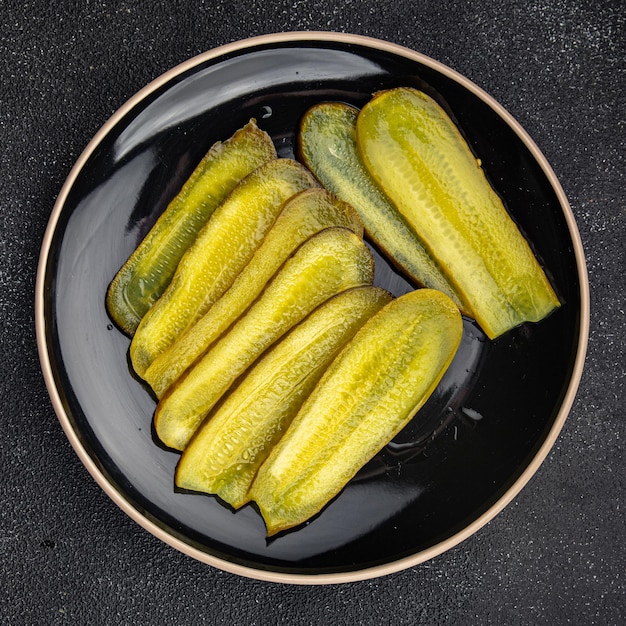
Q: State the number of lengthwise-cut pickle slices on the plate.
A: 8